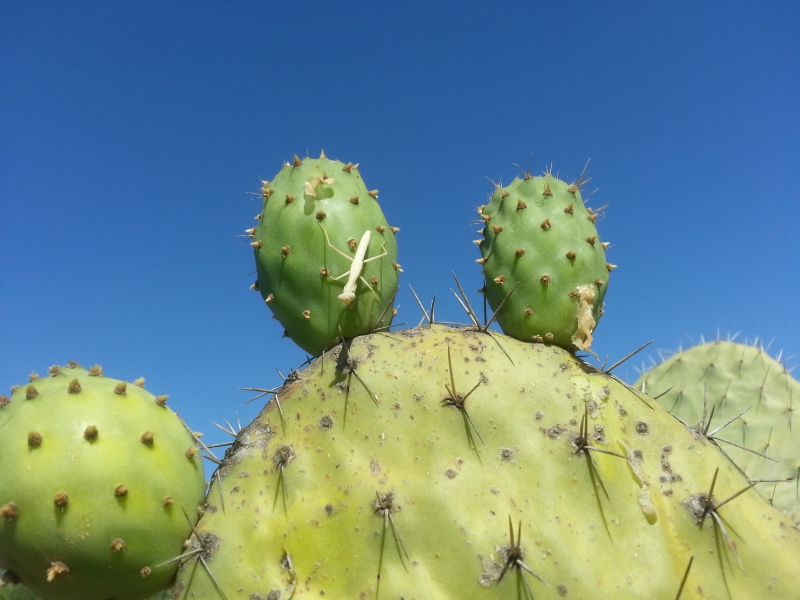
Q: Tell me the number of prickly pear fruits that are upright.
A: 2